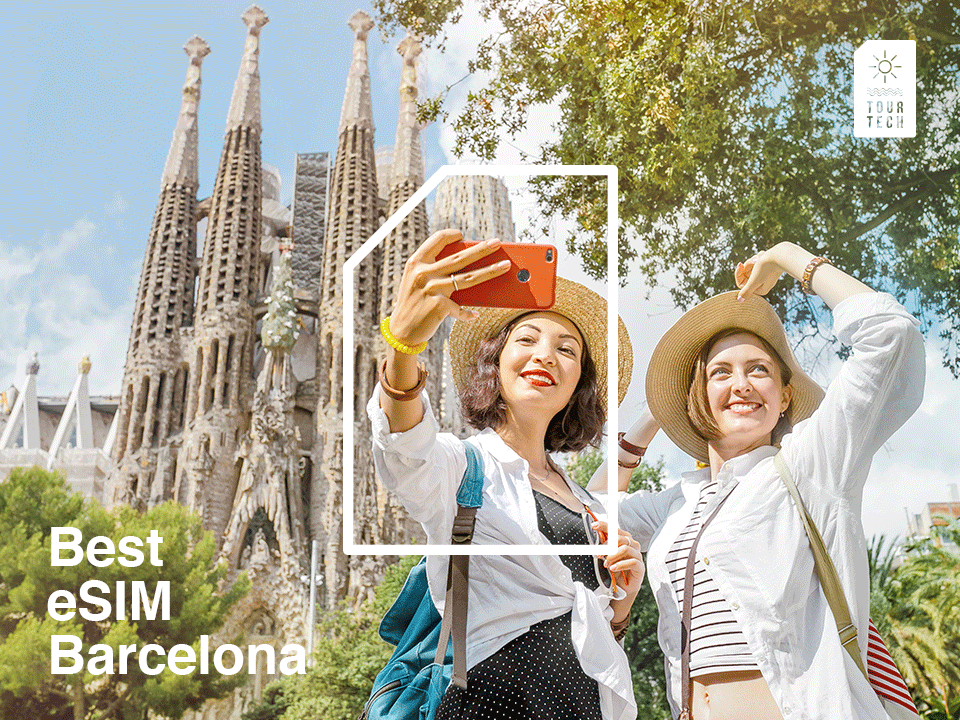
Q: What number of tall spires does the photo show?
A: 4